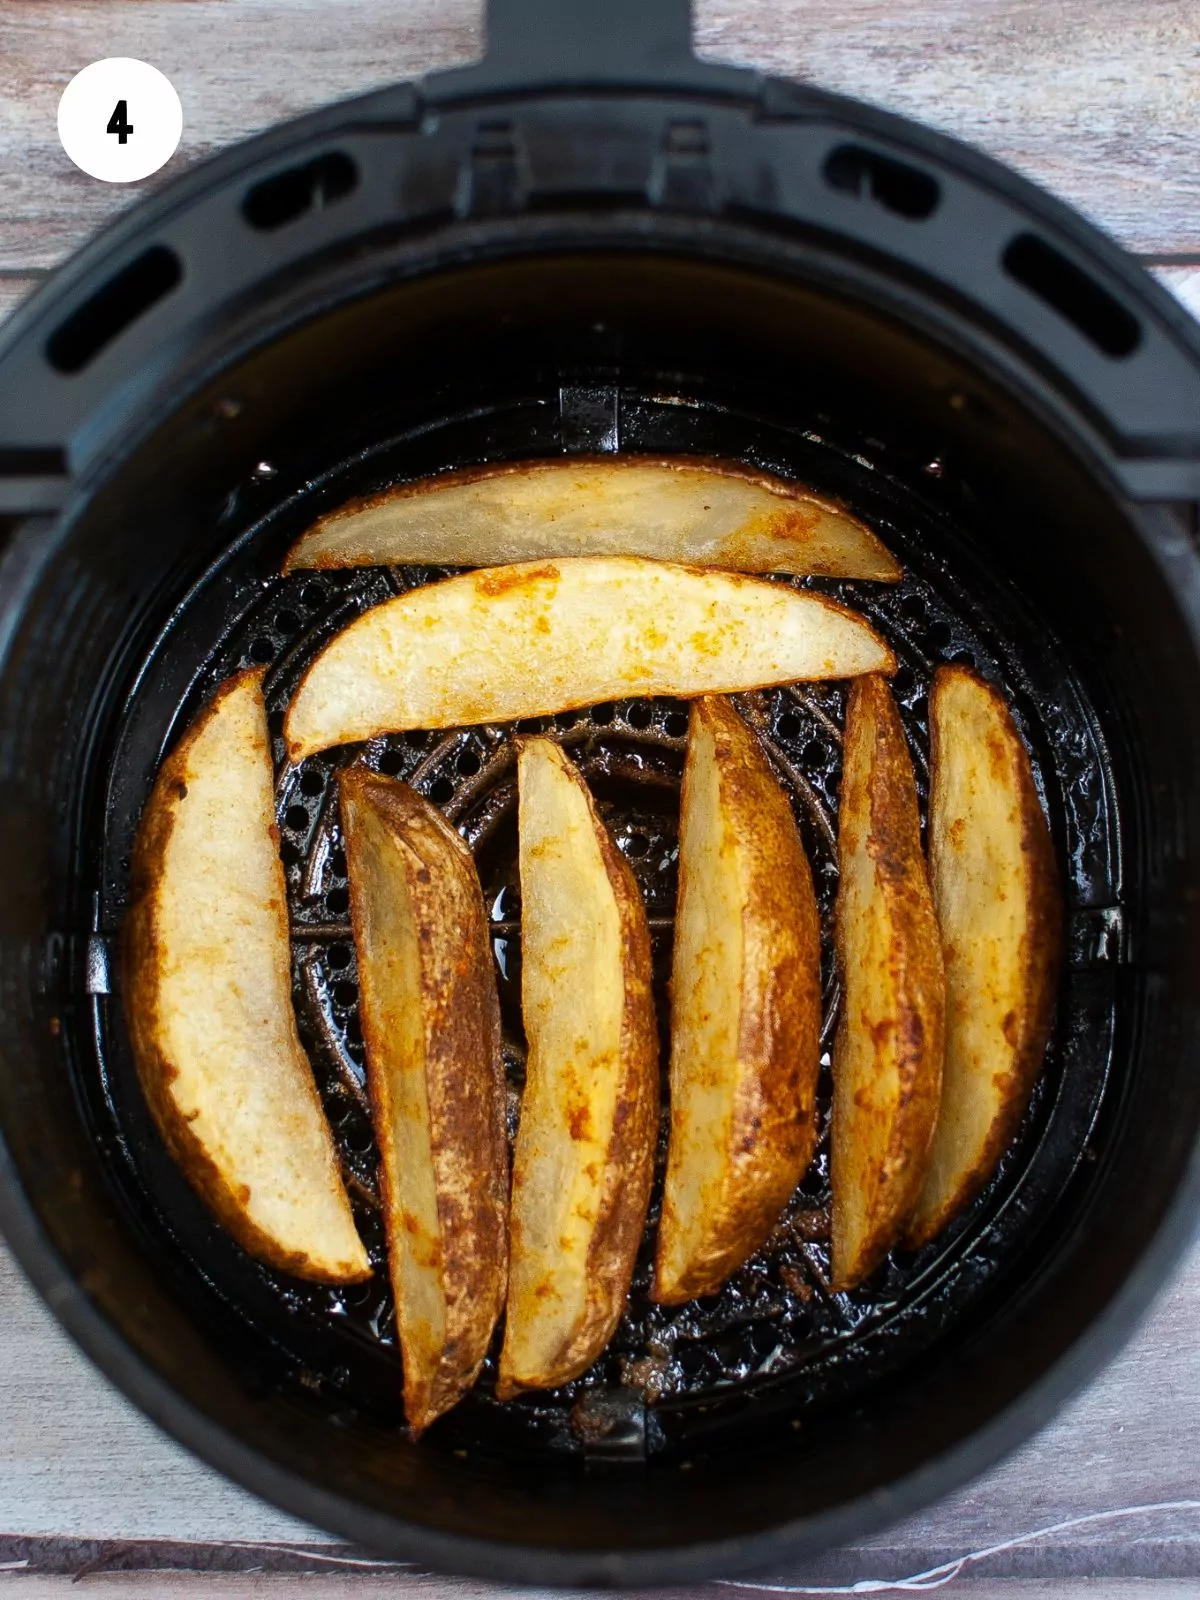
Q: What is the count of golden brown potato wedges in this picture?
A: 8